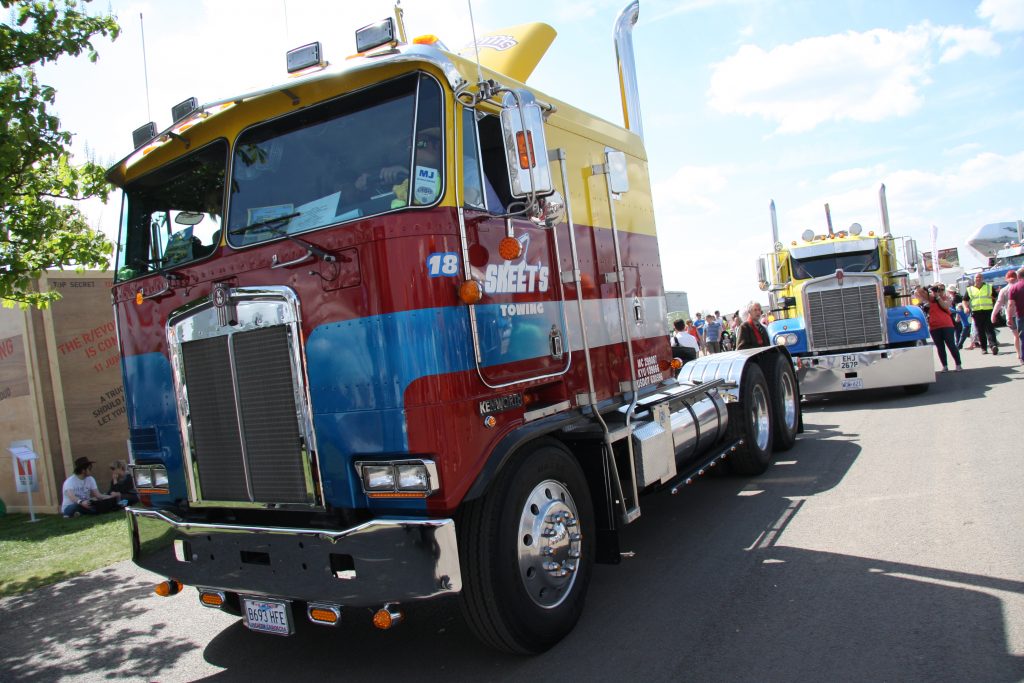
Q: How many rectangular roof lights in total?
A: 4